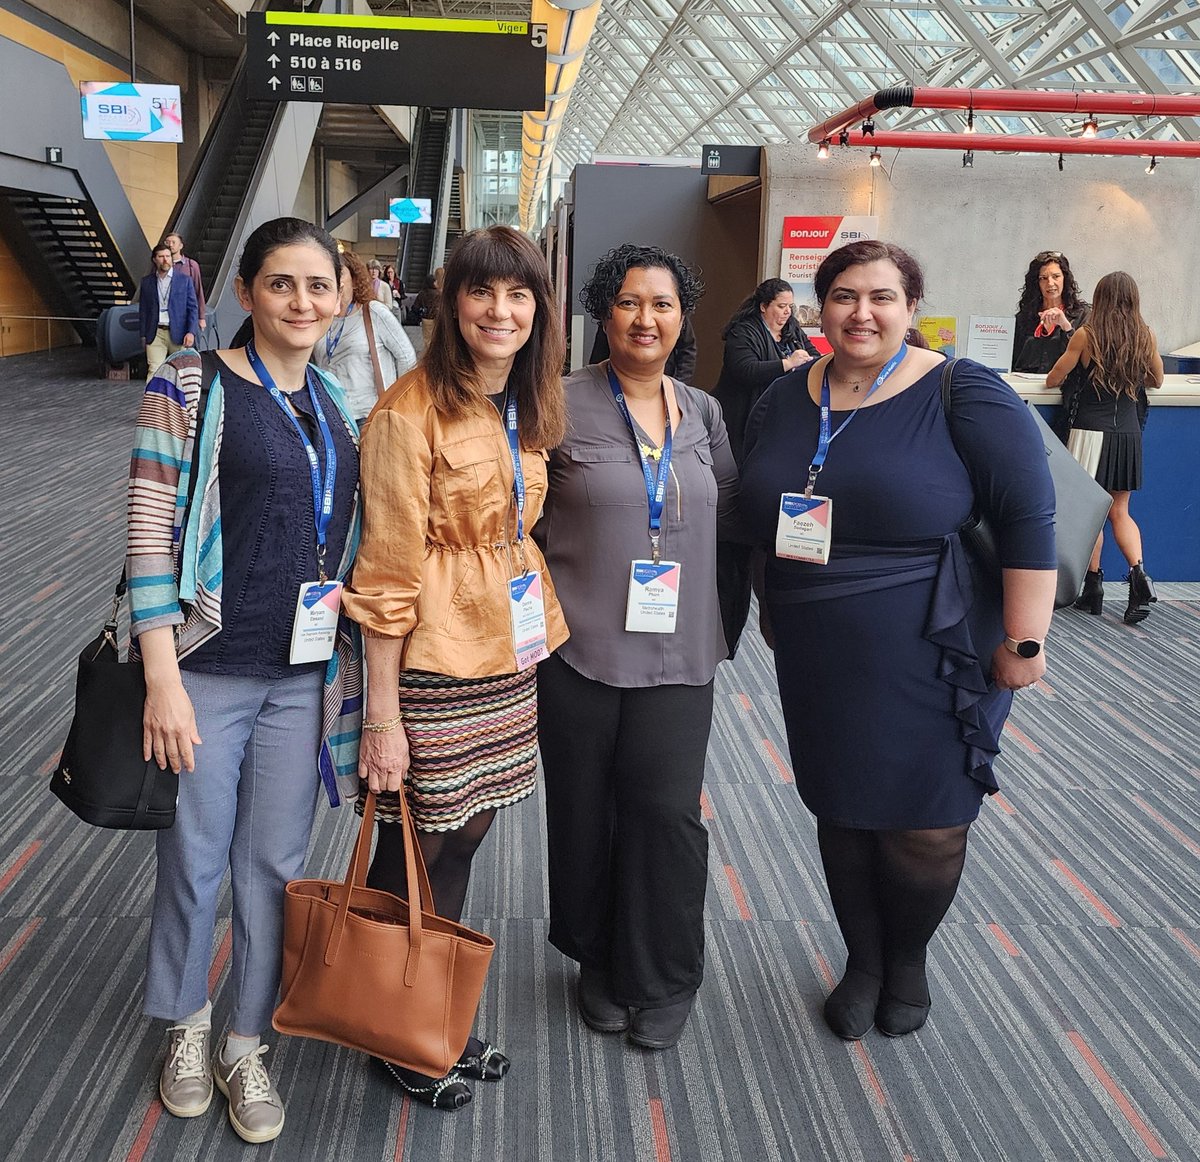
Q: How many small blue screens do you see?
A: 3